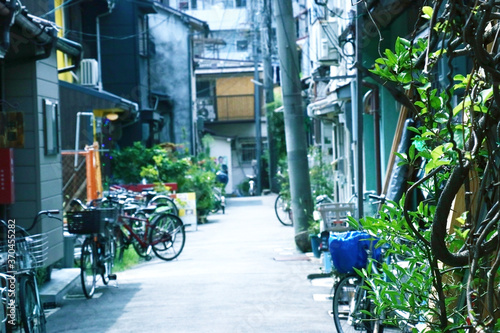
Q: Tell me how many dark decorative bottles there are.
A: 0